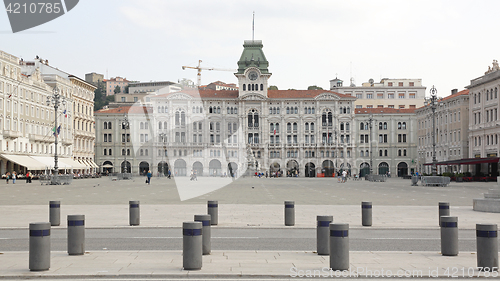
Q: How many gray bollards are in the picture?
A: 14